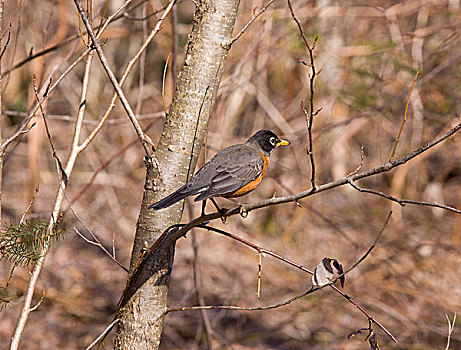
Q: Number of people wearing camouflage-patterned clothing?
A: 0